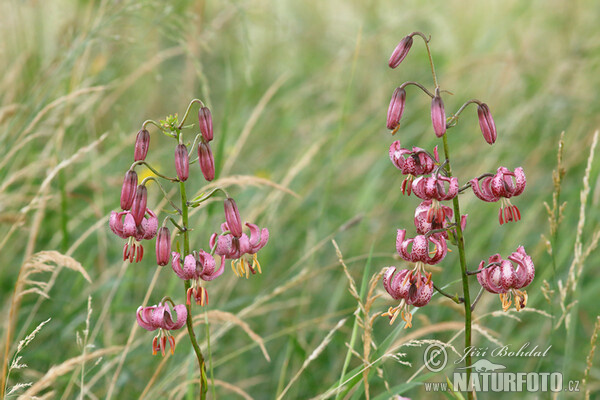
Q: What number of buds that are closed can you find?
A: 12